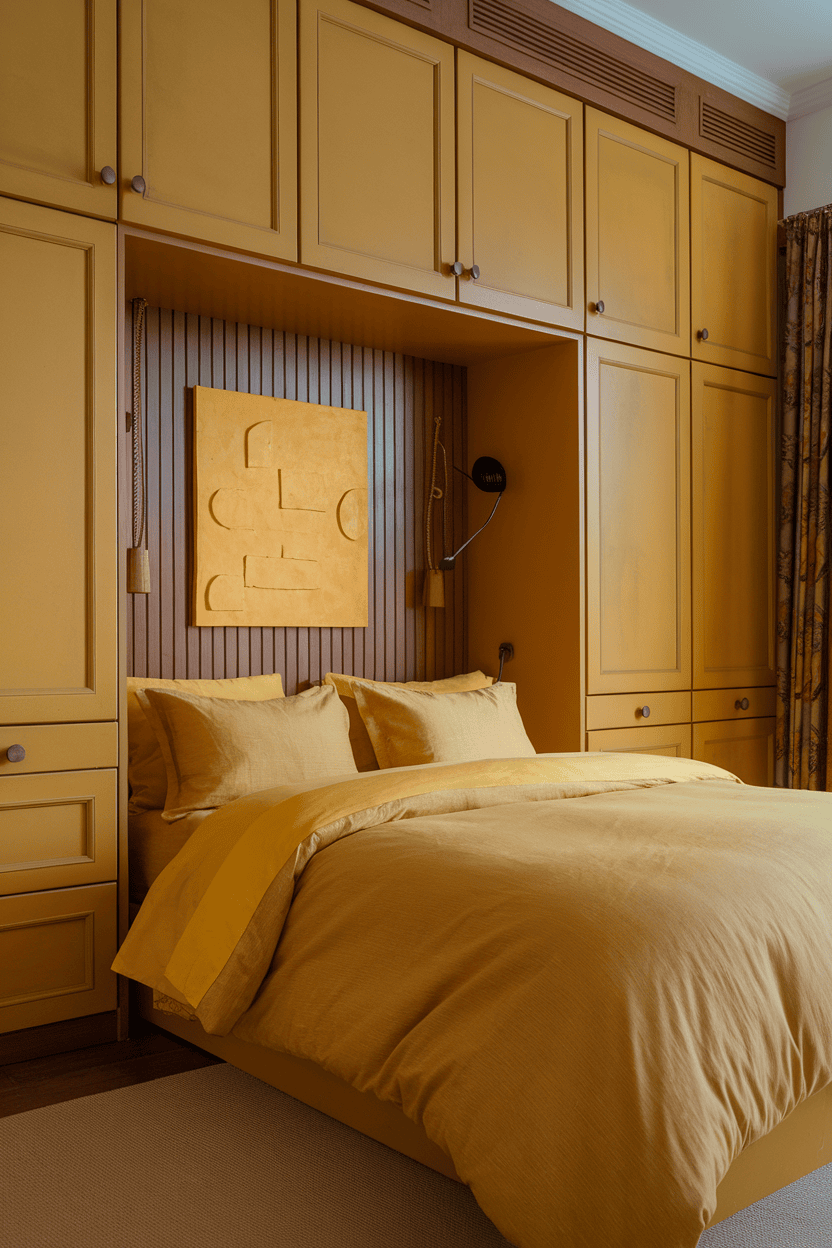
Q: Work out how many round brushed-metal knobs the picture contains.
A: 9